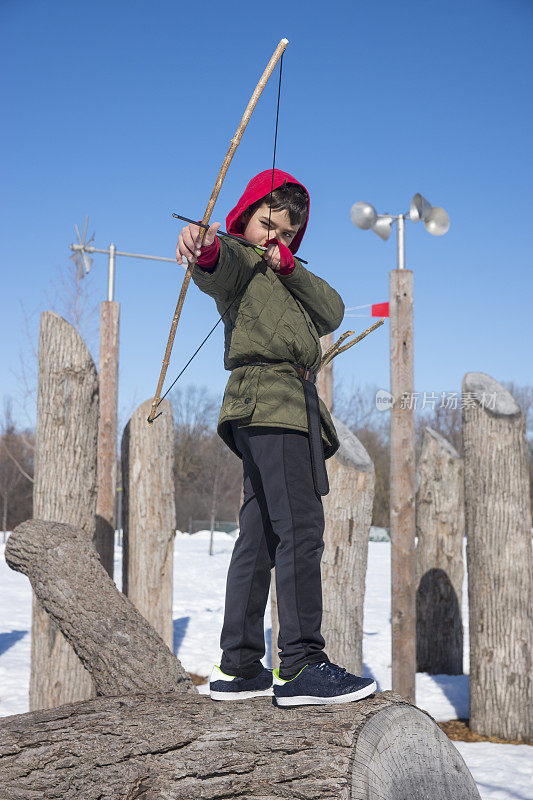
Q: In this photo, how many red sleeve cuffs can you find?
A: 2